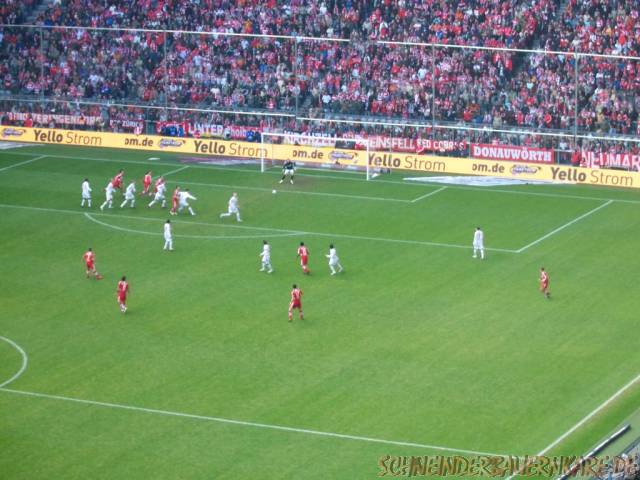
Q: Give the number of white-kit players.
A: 10